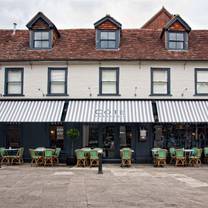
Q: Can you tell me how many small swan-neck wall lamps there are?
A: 4